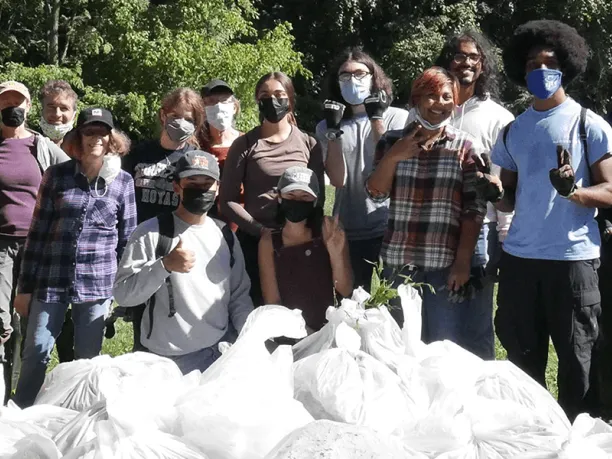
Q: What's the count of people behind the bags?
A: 12